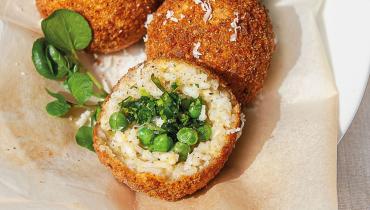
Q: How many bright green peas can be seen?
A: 7